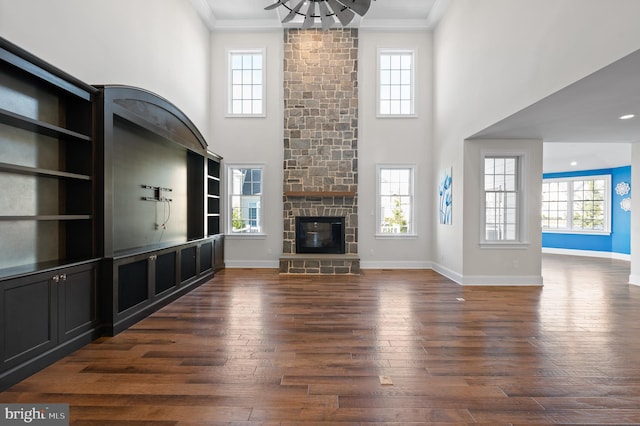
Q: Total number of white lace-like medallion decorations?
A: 2